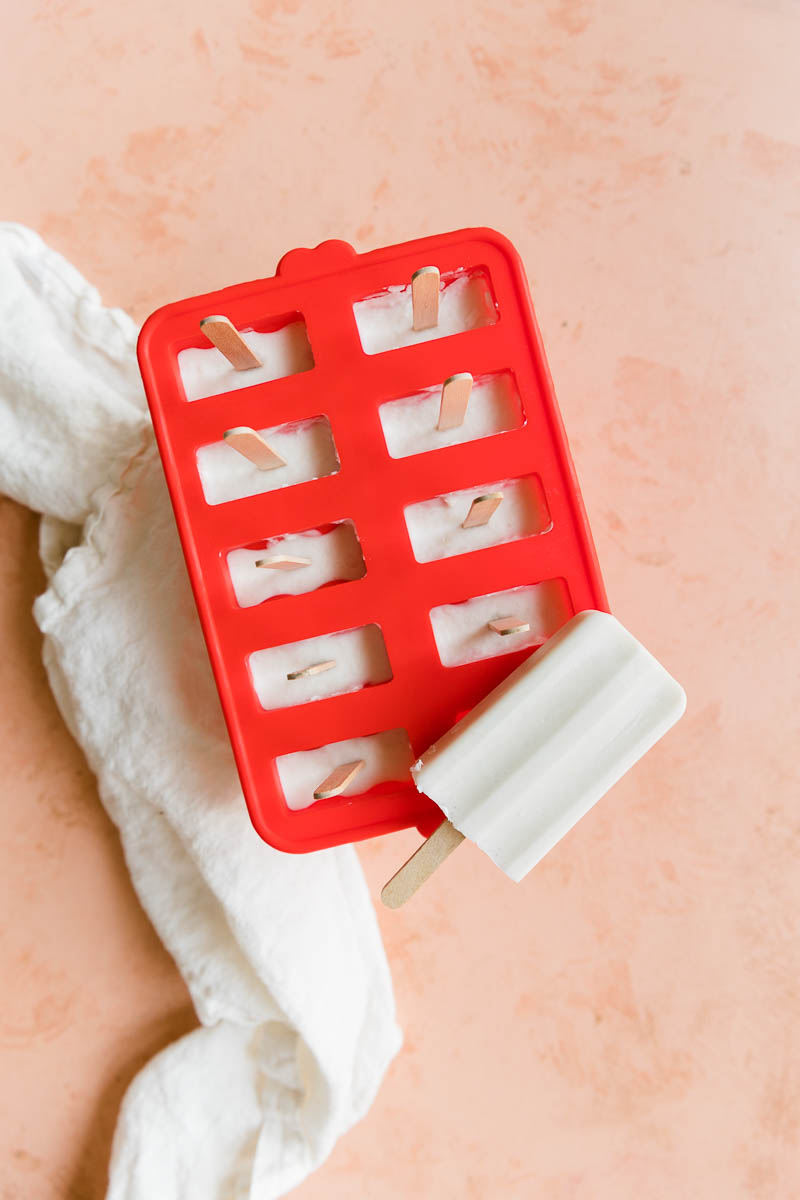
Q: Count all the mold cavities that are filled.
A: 9